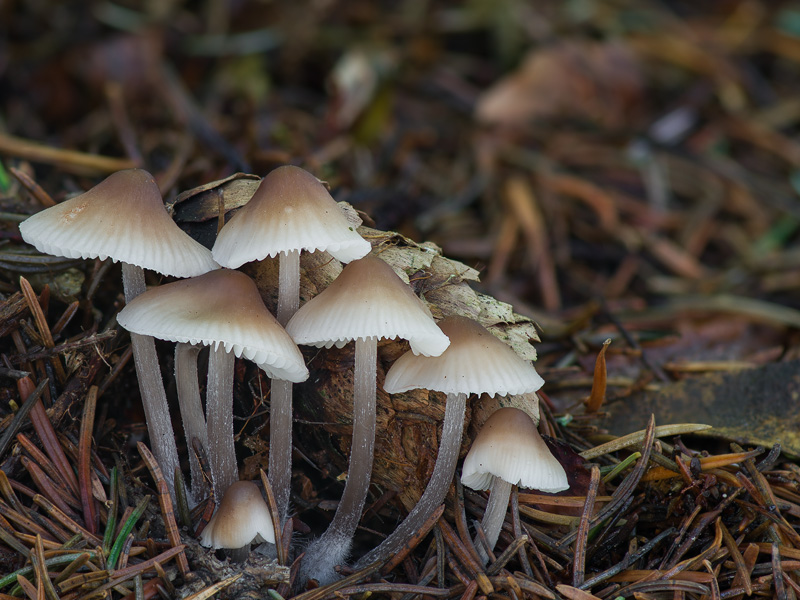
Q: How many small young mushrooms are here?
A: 2